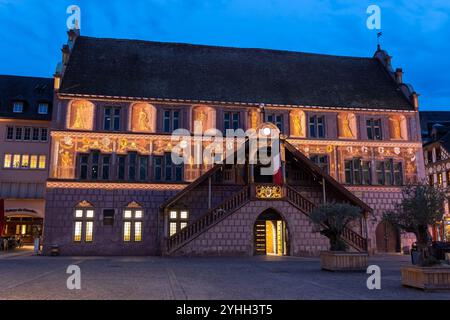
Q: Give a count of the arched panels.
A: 7